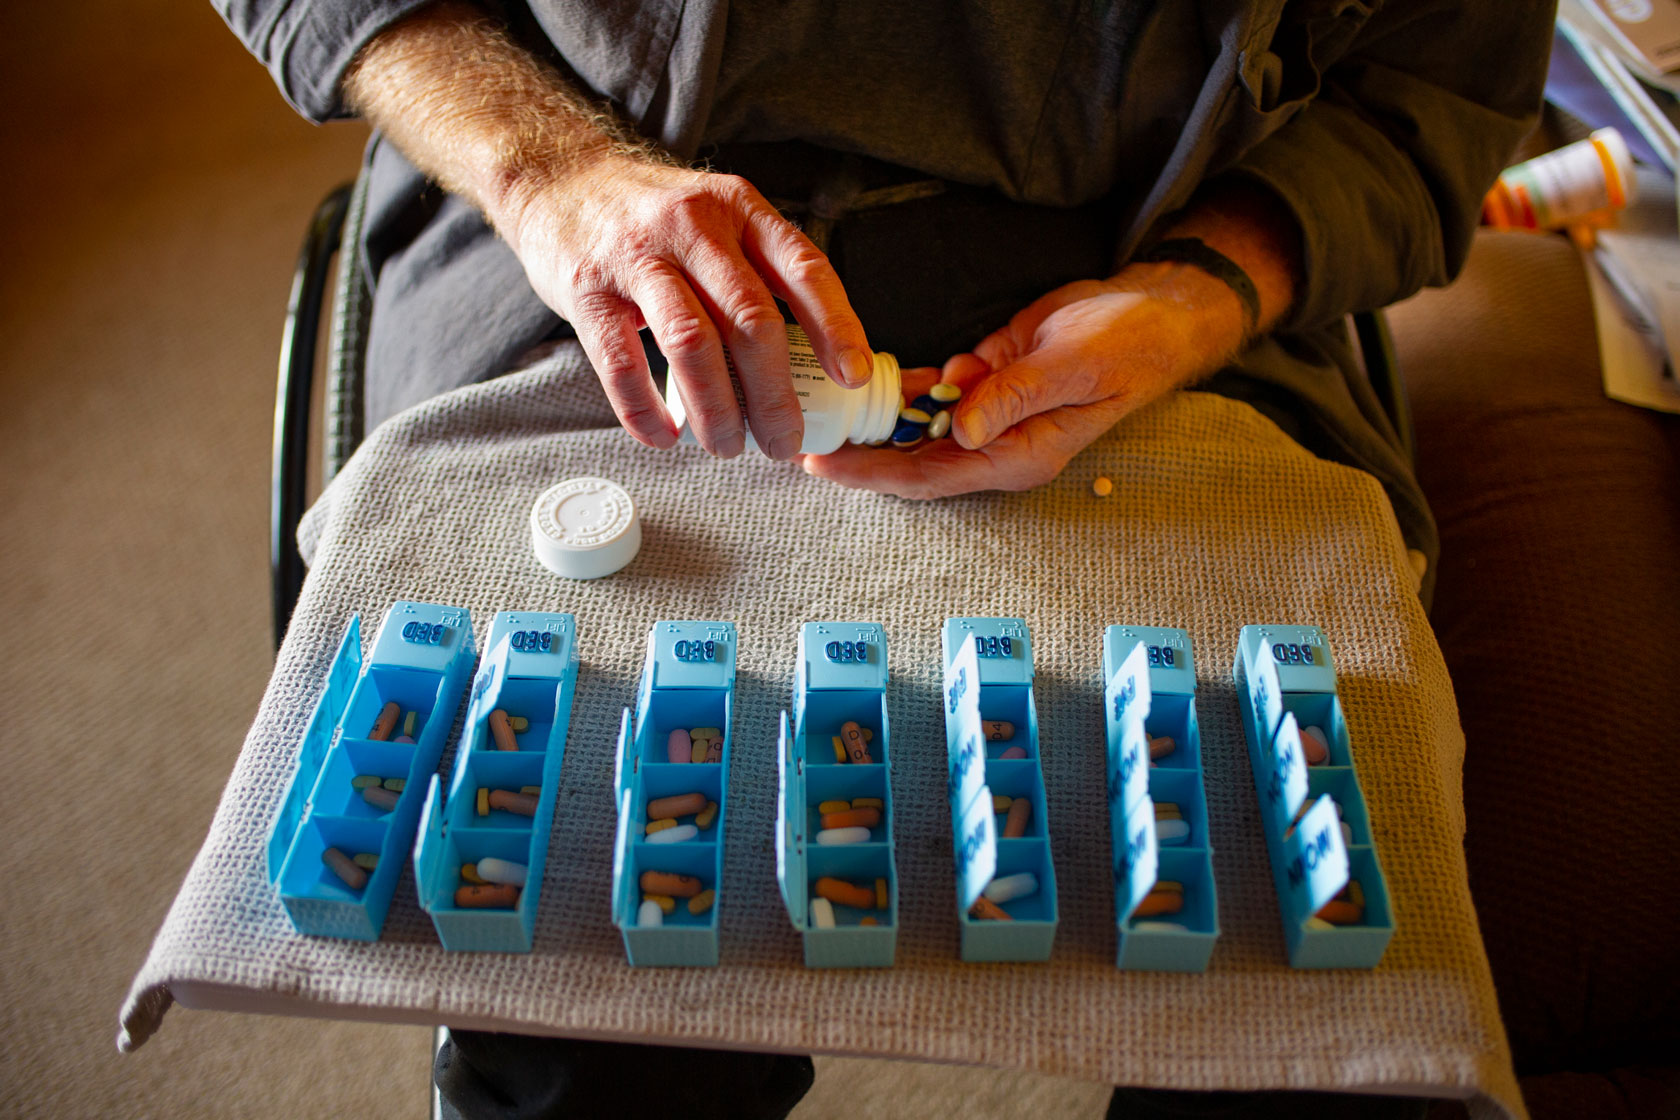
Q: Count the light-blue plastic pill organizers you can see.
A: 7